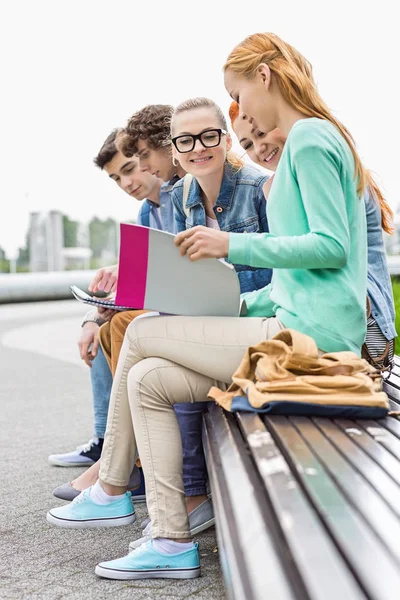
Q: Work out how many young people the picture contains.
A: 5